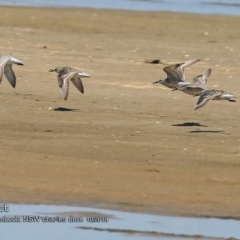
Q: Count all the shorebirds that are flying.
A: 5